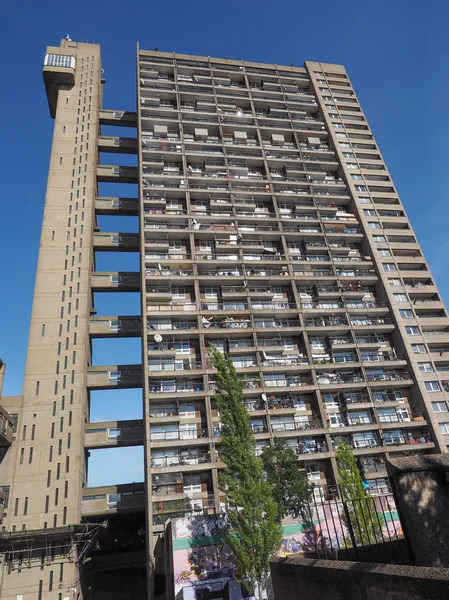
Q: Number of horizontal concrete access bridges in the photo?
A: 10